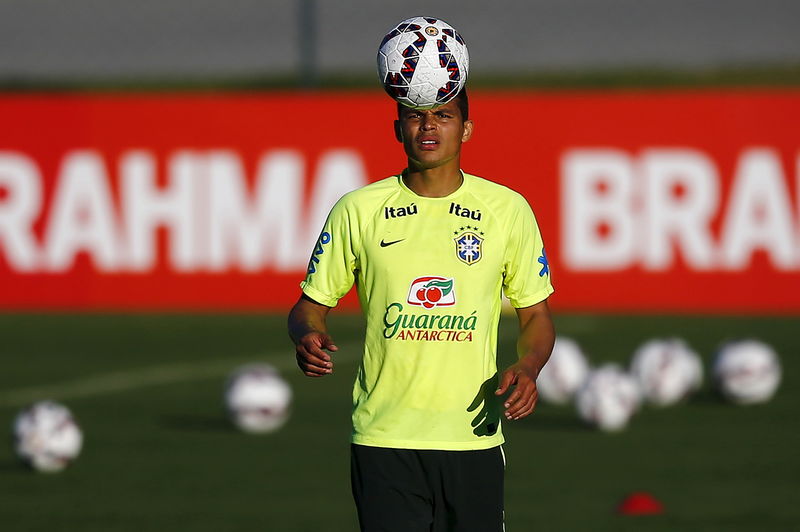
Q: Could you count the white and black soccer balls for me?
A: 7